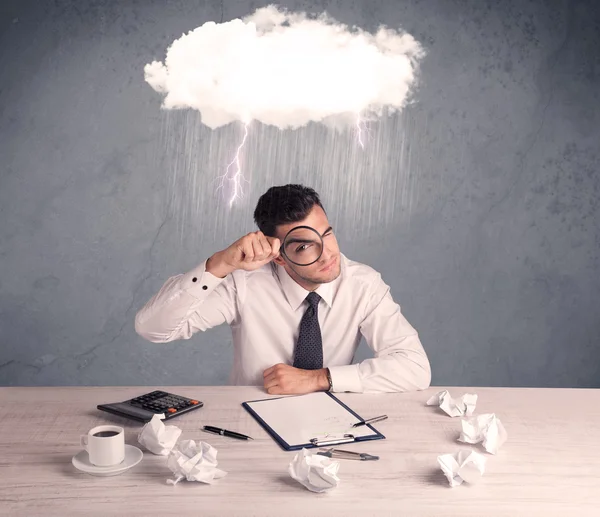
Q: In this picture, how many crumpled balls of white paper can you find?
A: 6